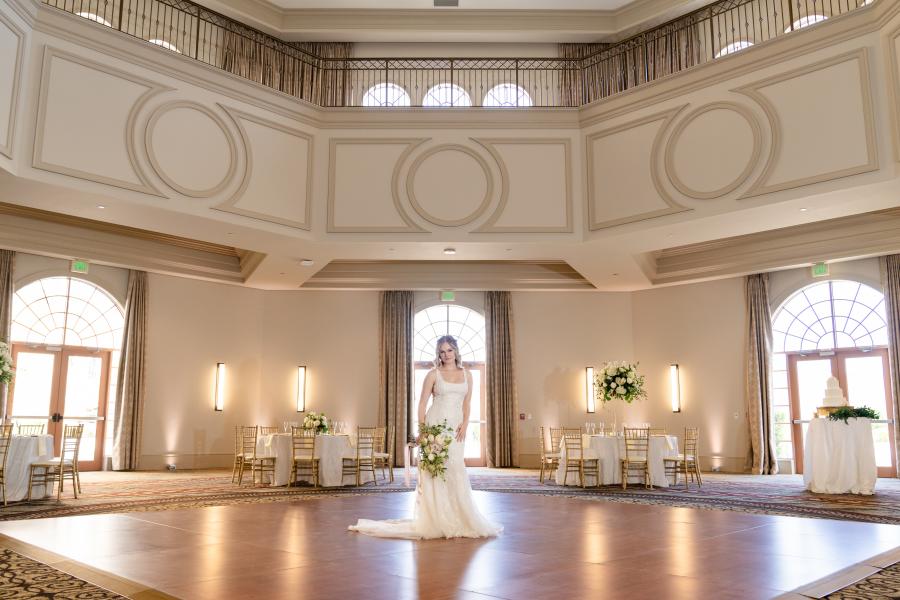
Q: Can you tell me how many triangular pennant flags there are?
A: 0